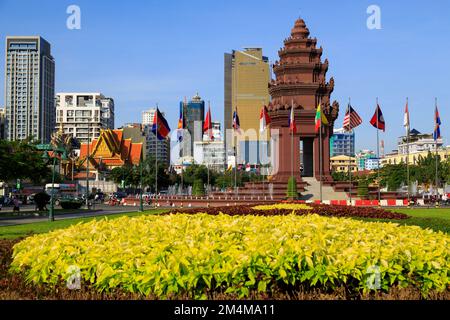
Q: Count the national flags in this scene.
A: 11